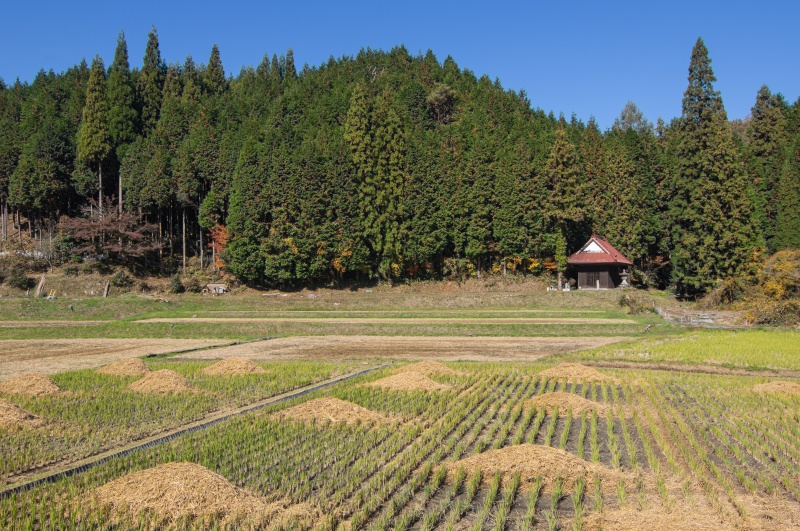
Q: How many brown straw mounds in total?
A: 13